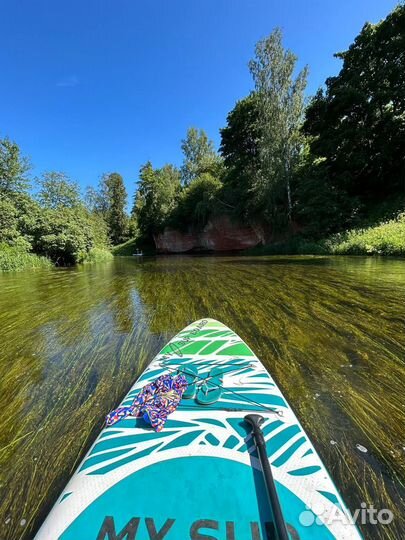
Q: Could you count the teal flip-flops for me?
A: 2